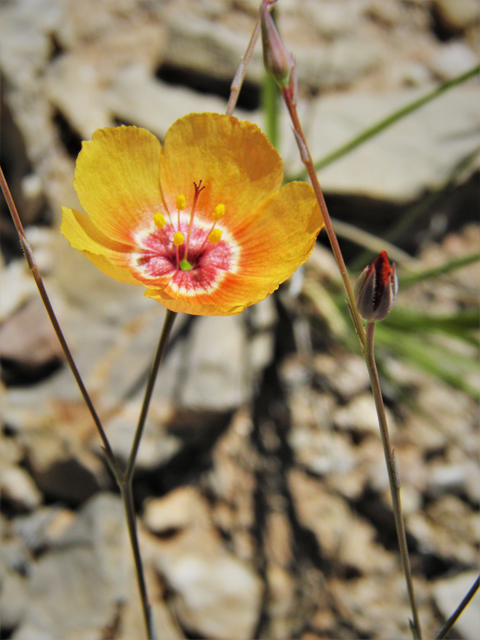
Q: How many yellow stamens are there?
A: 5